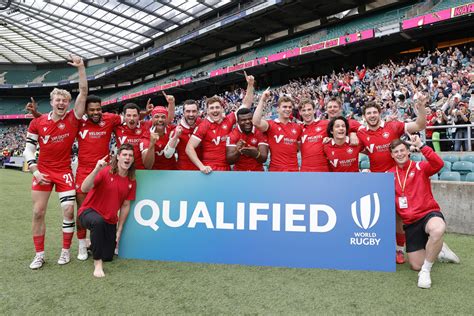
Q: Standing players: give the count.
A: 12